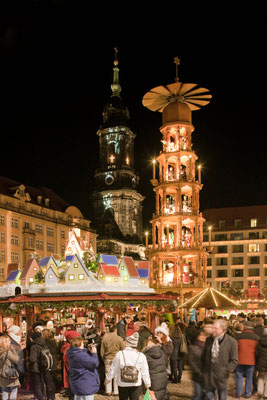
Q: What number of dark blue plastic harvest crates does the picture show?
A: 0